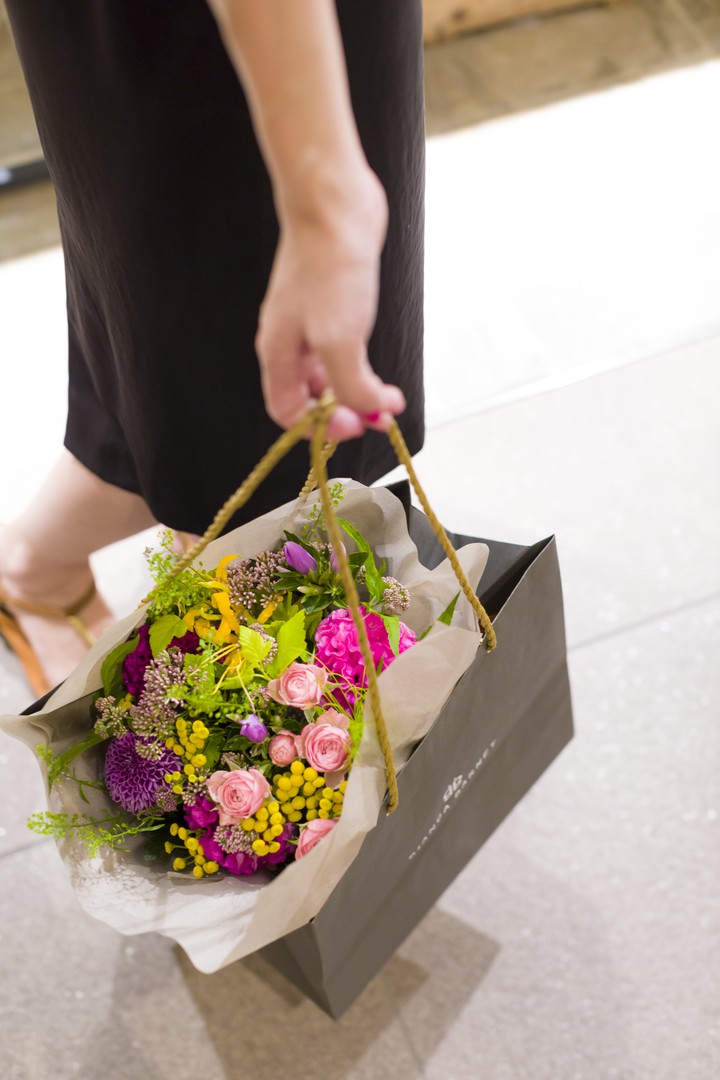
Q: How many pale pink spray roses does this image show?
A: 5